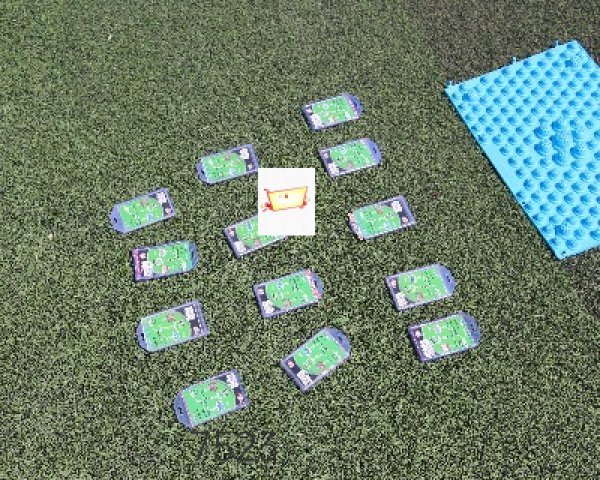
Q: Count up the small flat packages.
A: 13